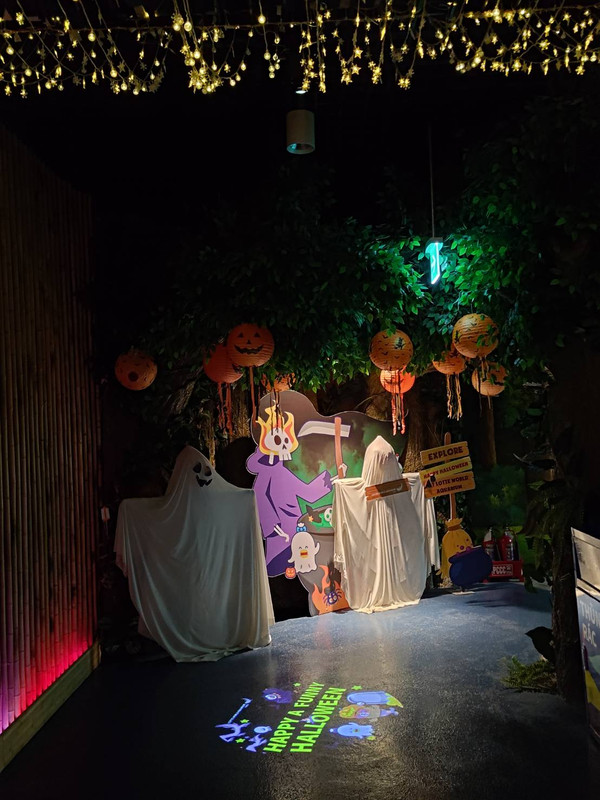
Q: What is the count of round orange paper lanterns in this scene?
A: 9